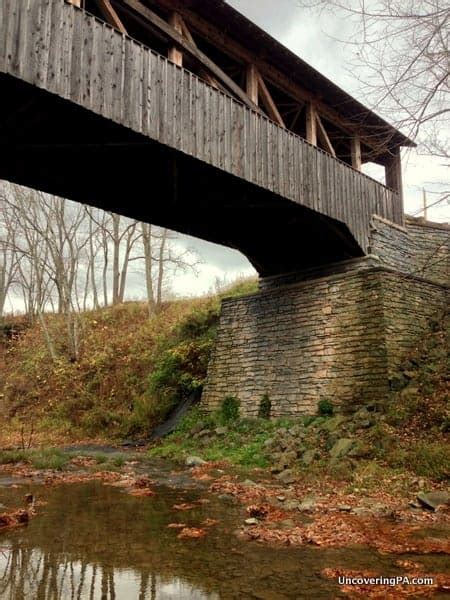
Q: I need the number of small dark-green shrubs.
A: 3